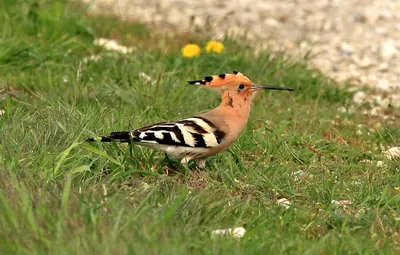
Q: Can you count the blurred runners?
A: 0